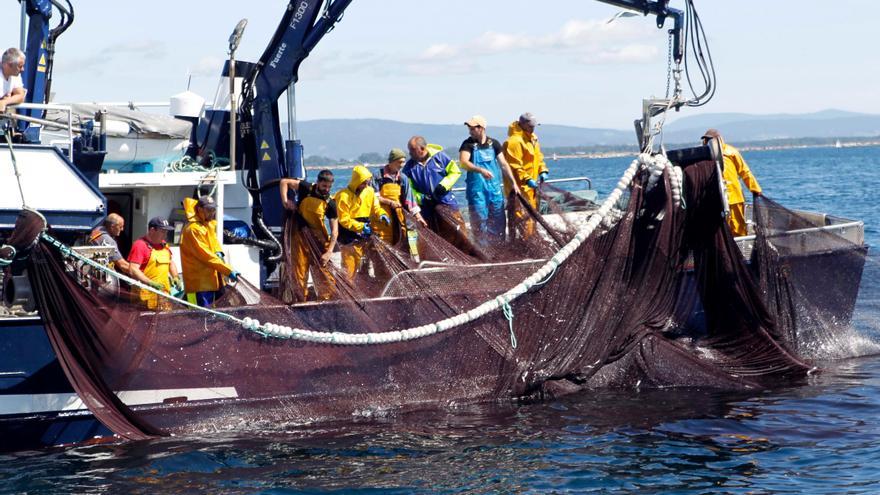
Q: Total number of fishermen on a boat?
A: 11